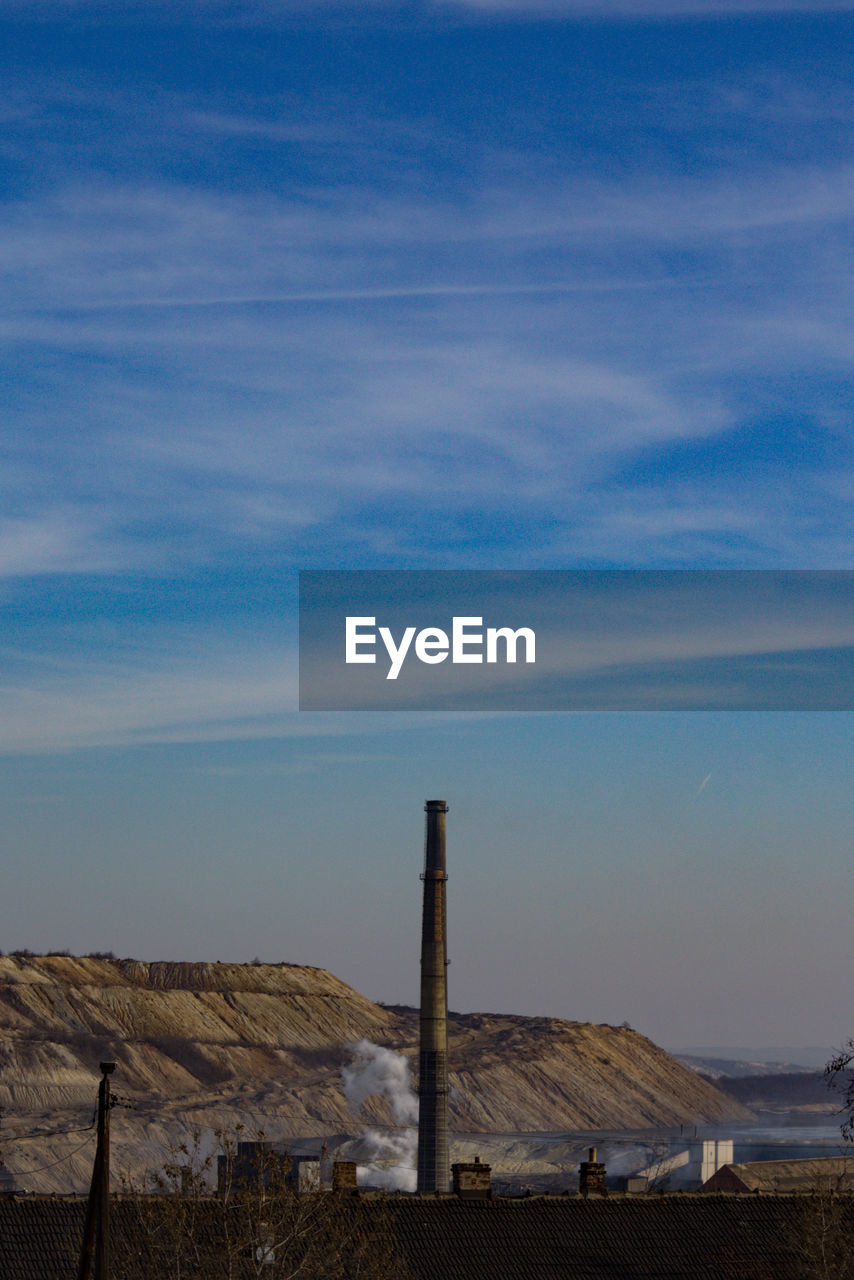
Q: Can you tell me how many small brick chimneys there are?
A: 3